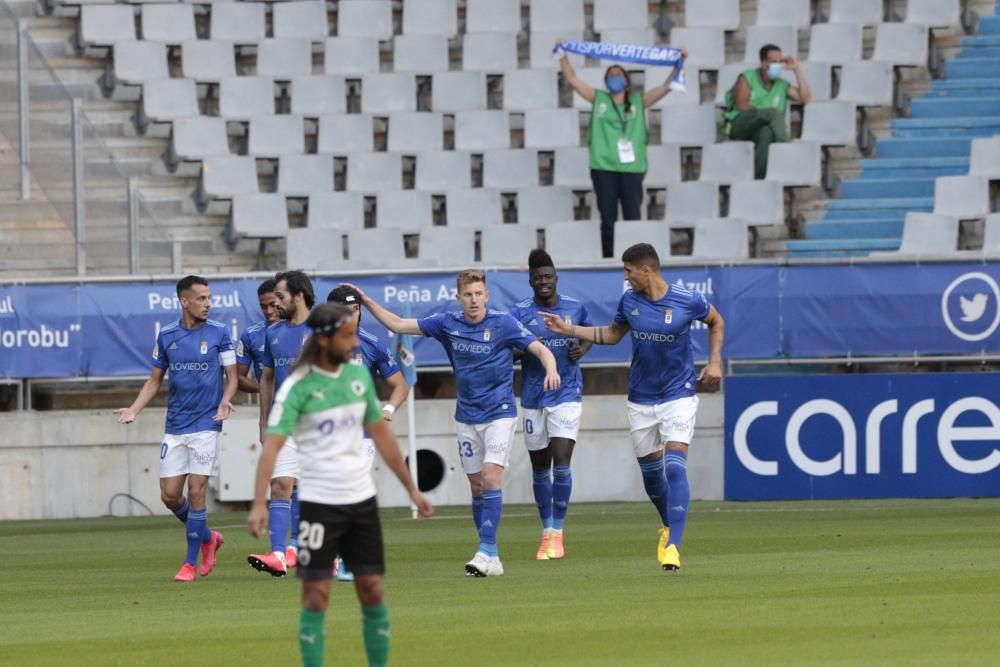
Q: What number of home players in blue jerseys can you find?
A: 7